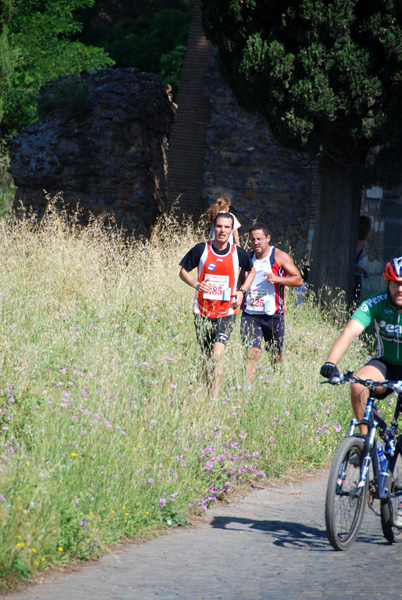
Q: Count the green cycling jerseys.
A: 1